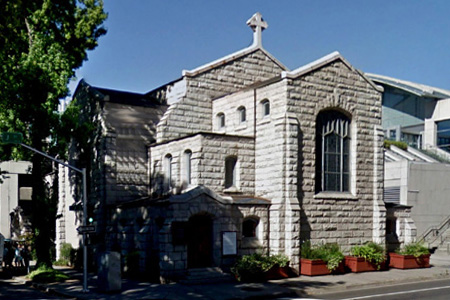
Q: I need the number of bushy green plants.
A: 4